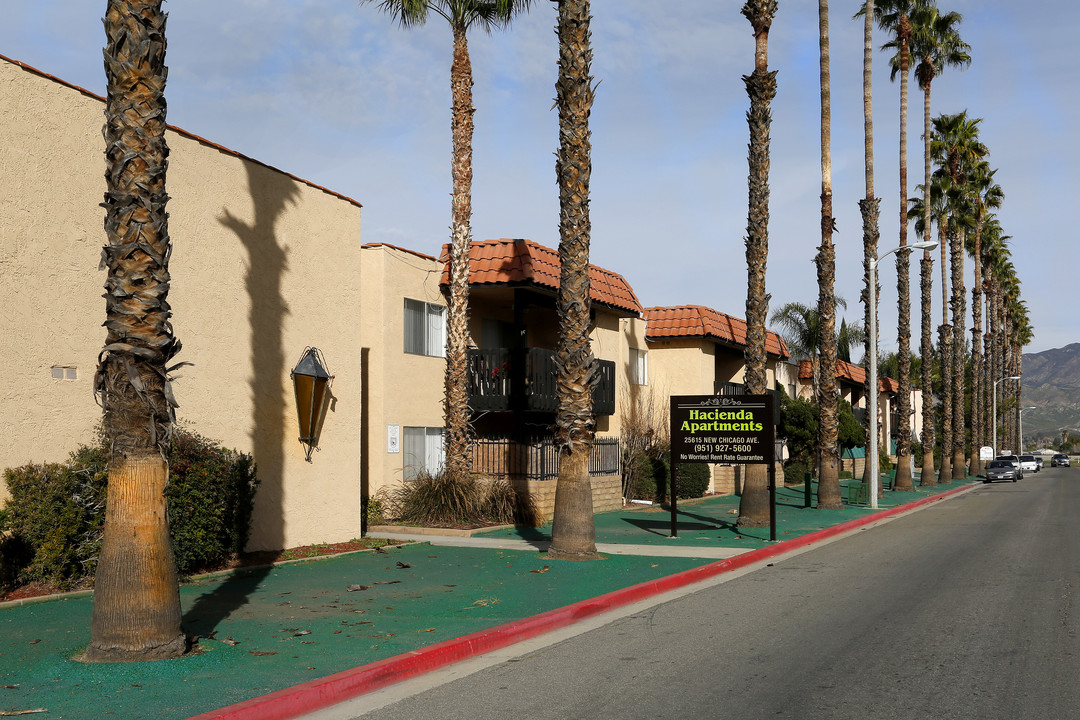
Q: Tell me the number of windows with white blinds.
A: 3